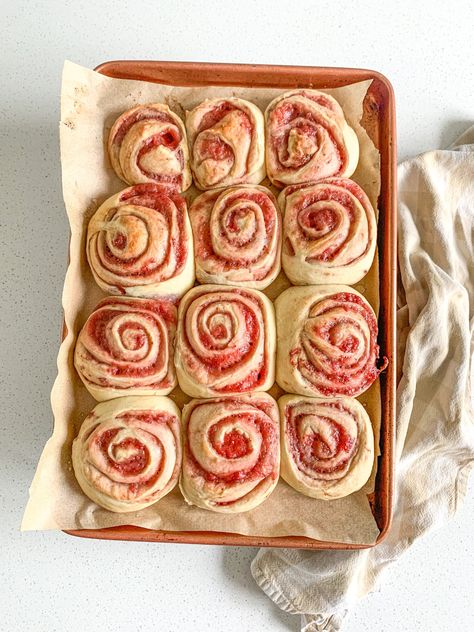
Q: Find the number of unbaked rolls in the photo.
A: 12